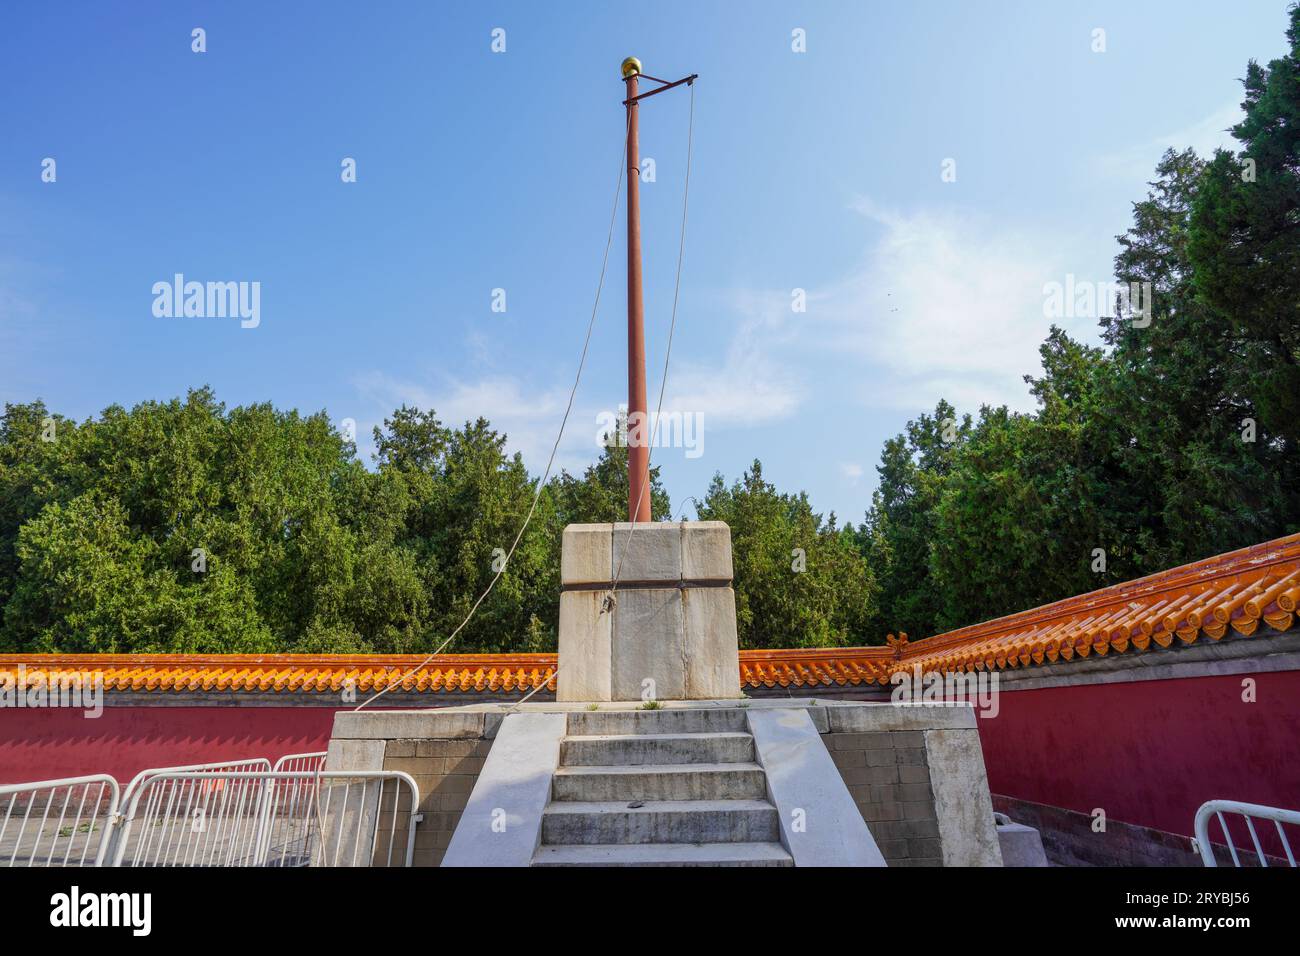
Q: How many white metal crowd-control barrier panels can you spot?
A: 5